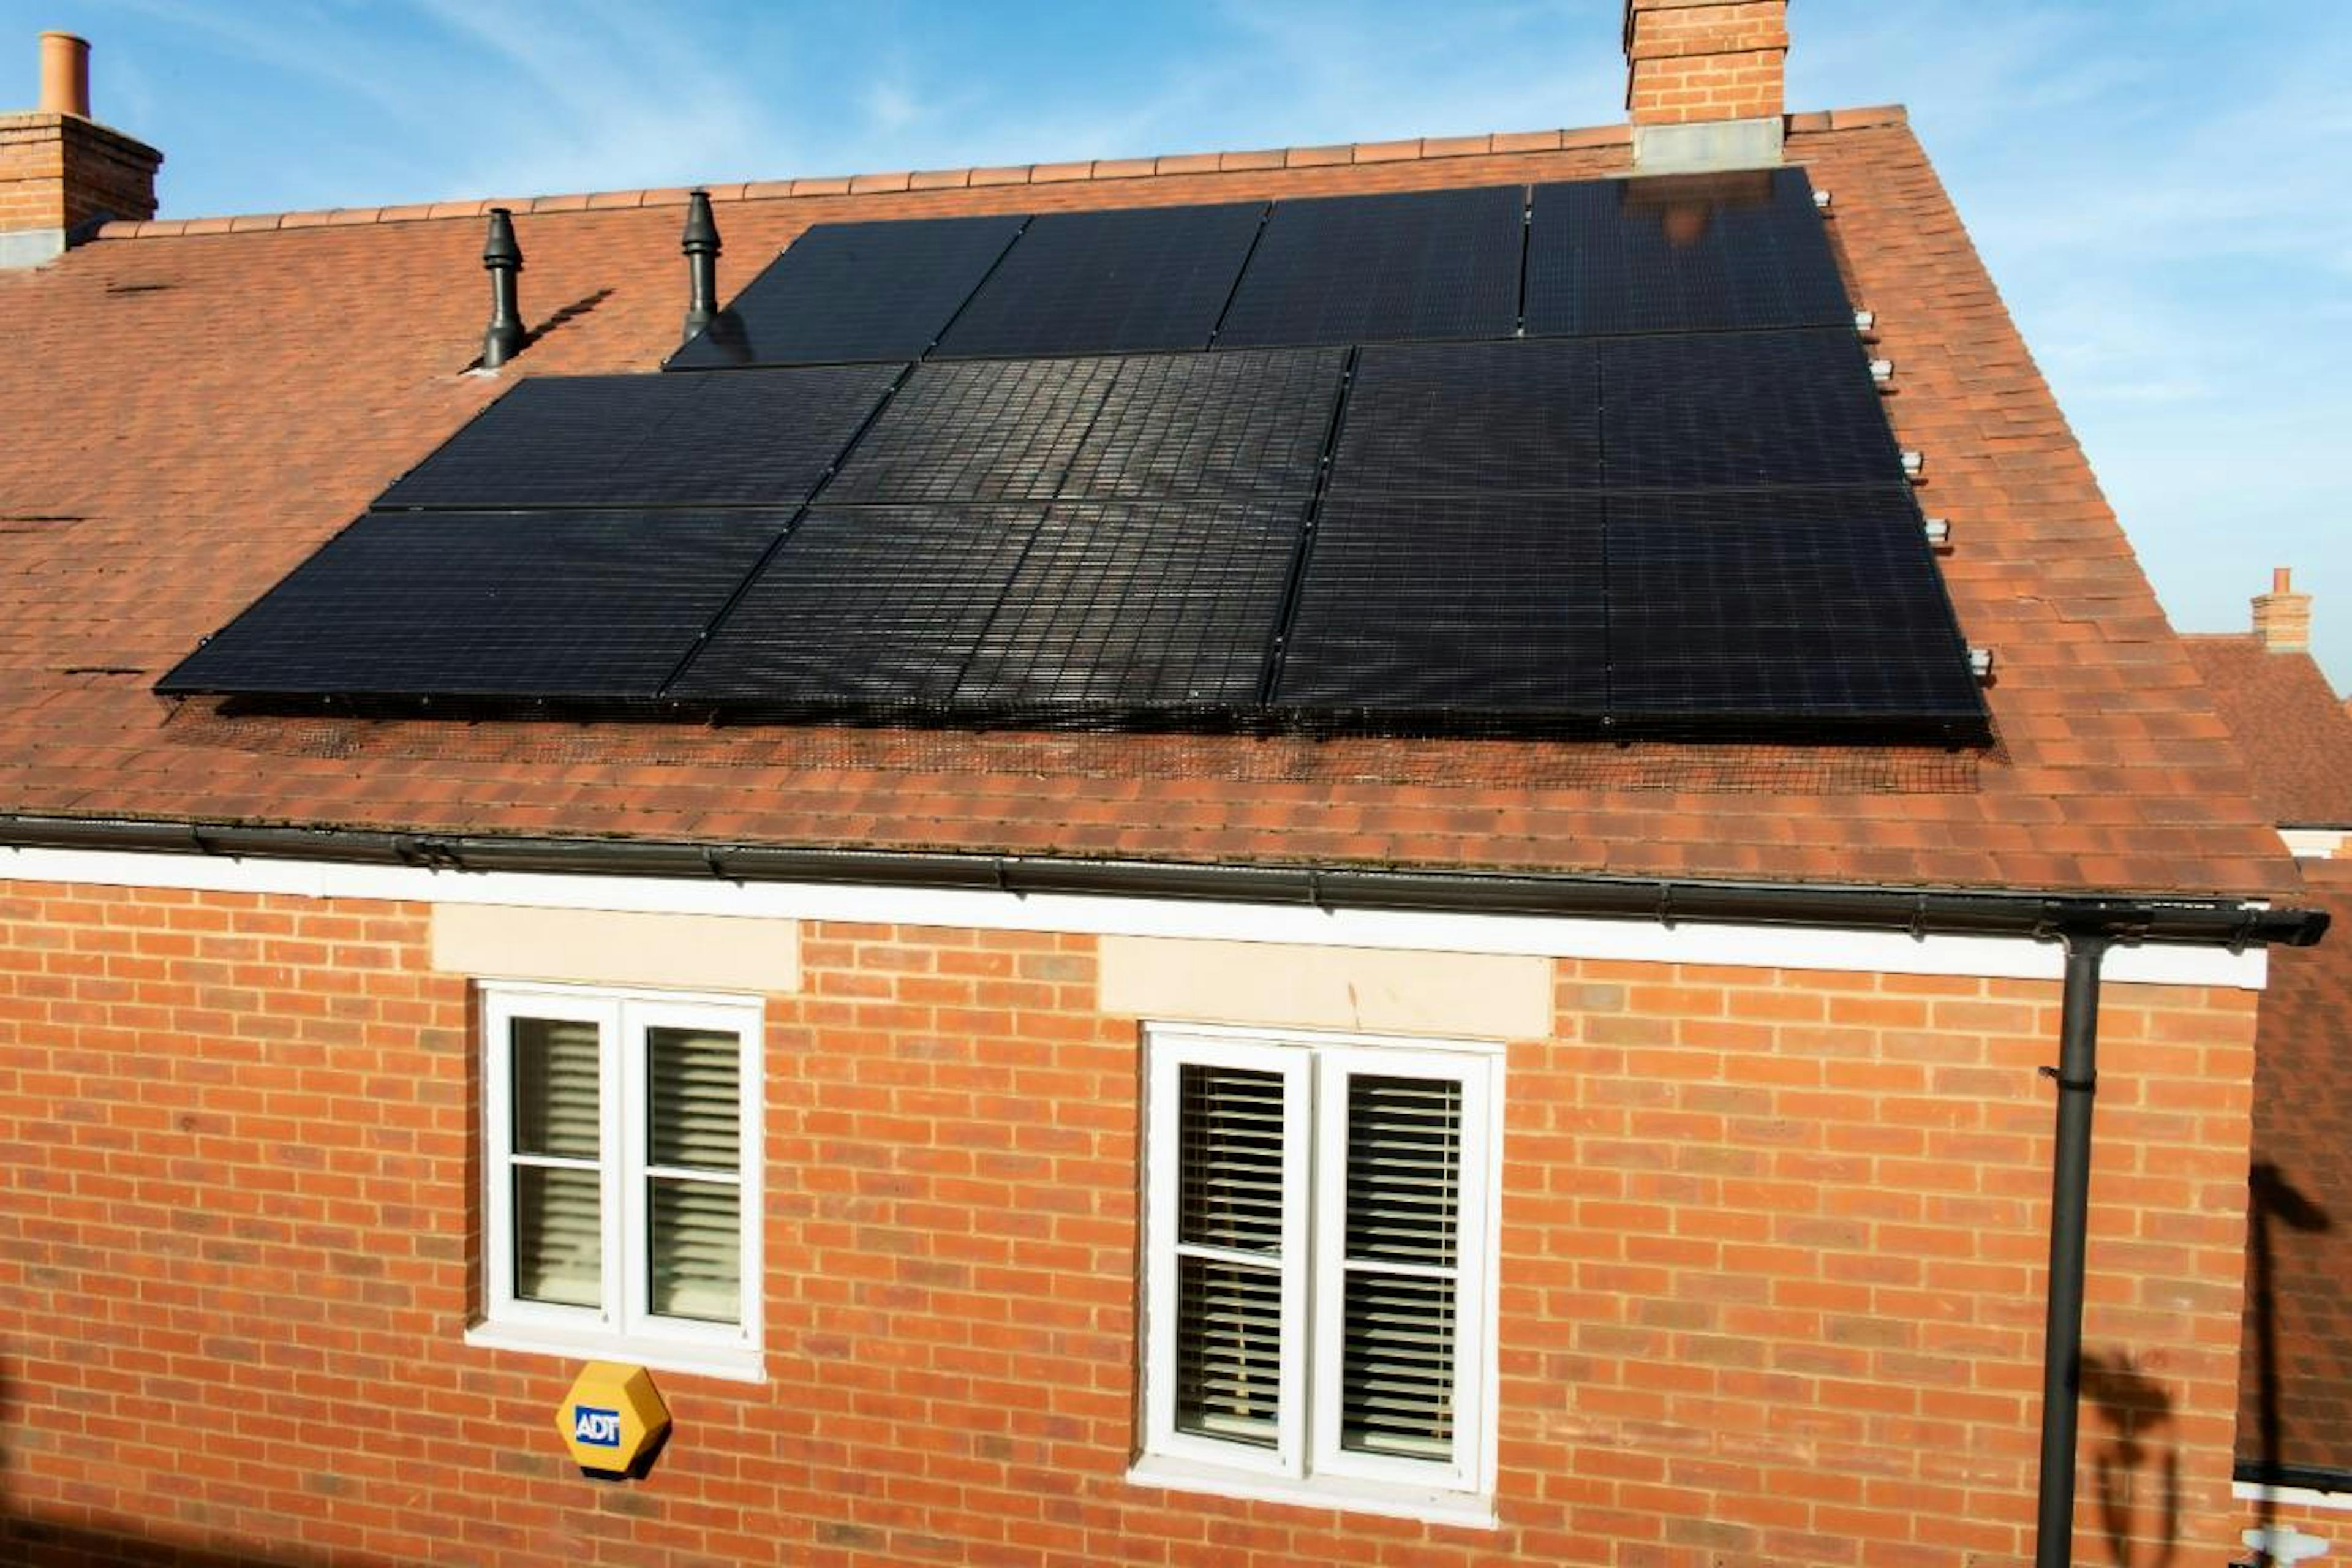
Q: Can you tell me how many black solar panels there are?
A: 10